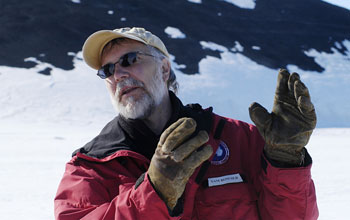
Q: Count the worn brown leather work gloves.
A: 2